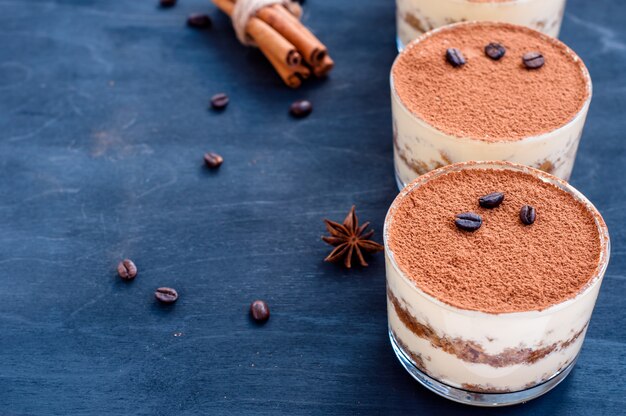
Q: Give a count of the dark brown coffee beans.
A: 14